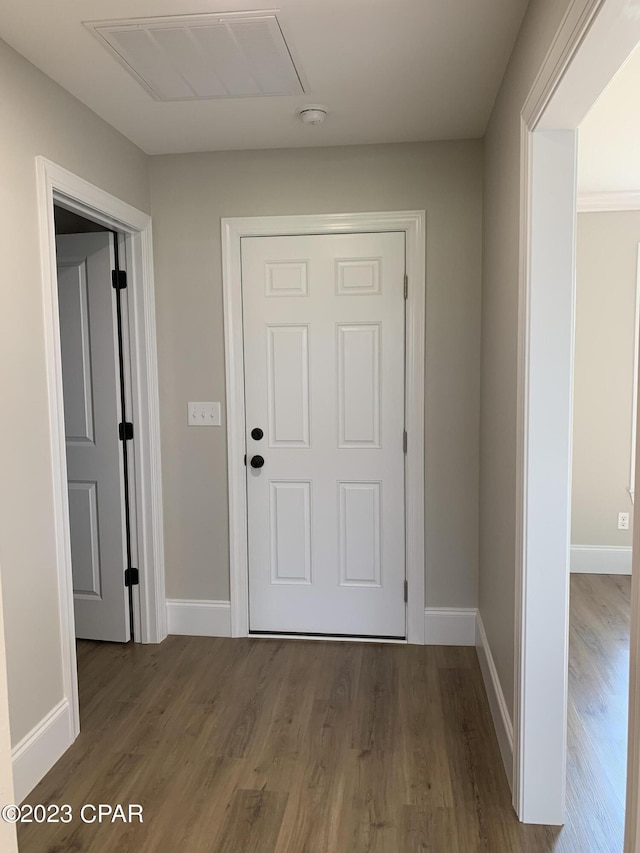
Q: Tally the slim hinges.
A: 3